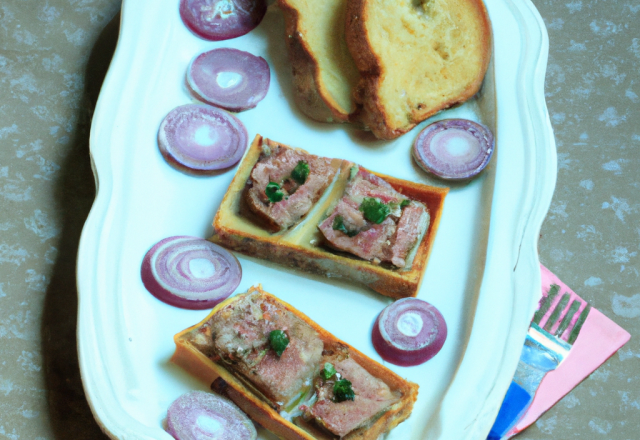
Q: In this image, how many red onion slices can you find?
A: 7